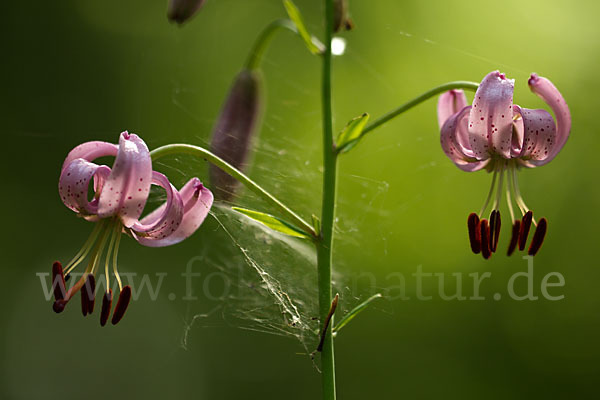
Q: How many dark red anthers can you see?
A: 11